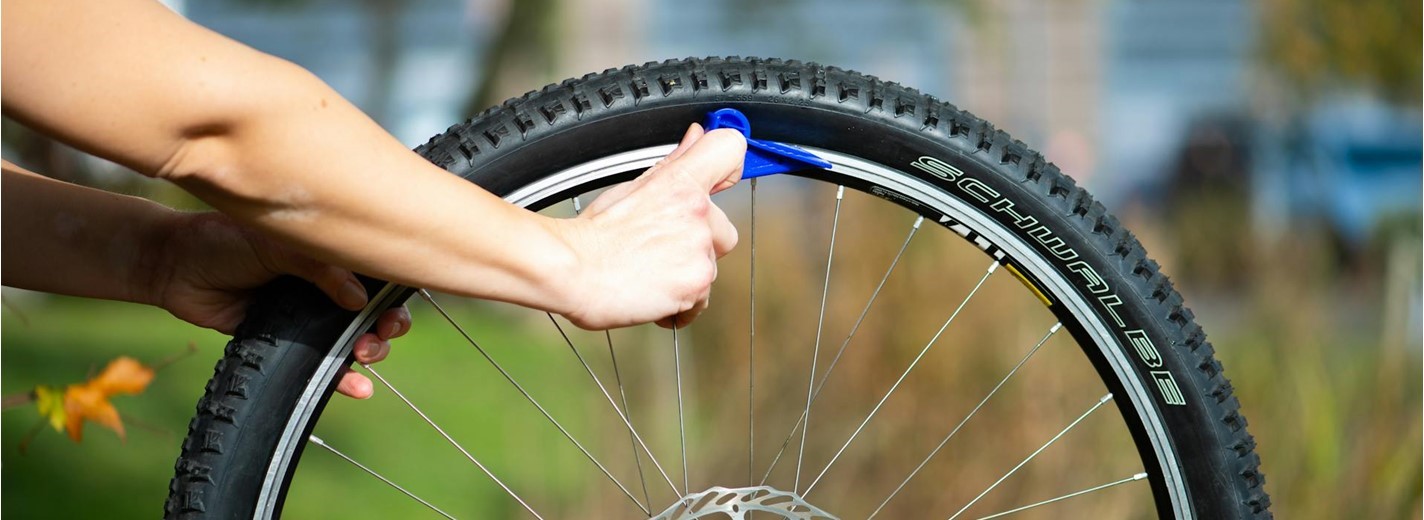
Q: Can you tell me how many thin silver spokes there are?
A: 13